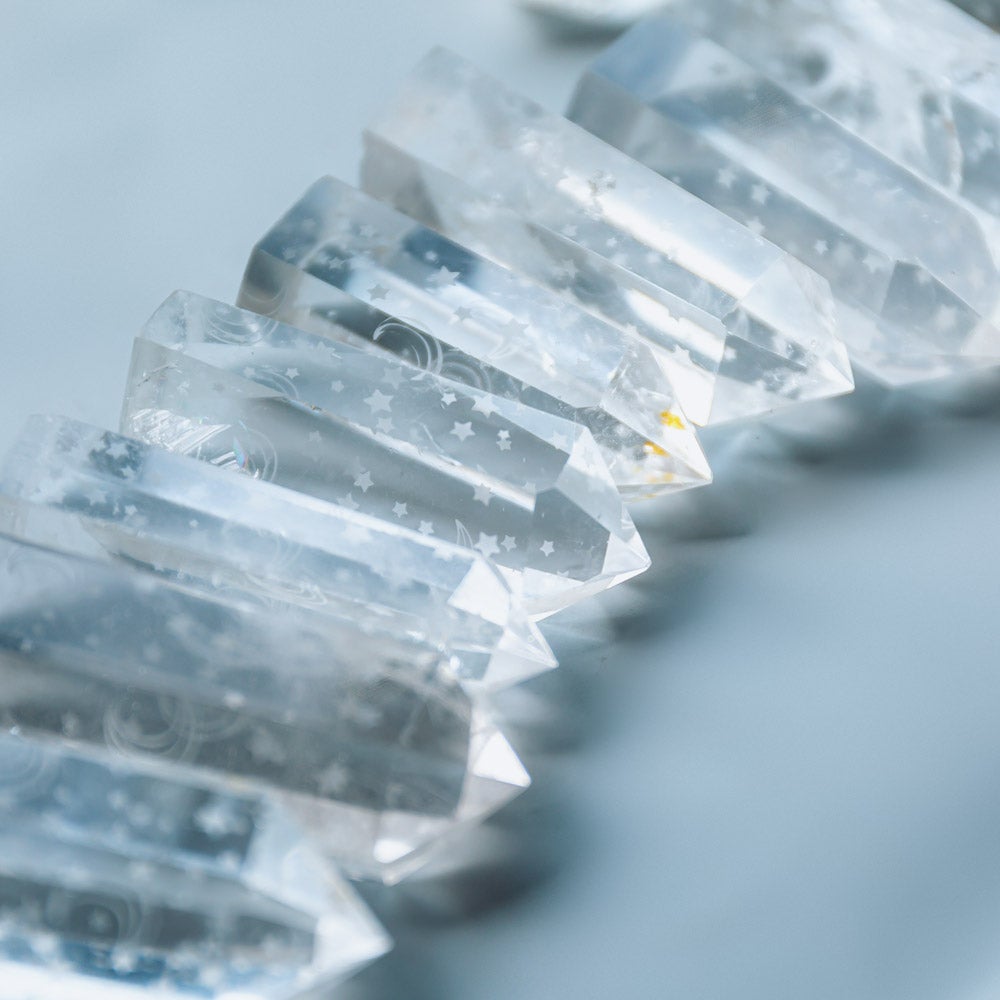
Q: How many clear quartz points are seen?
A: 8